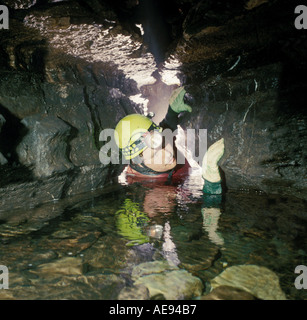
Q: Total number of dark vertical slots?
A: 1